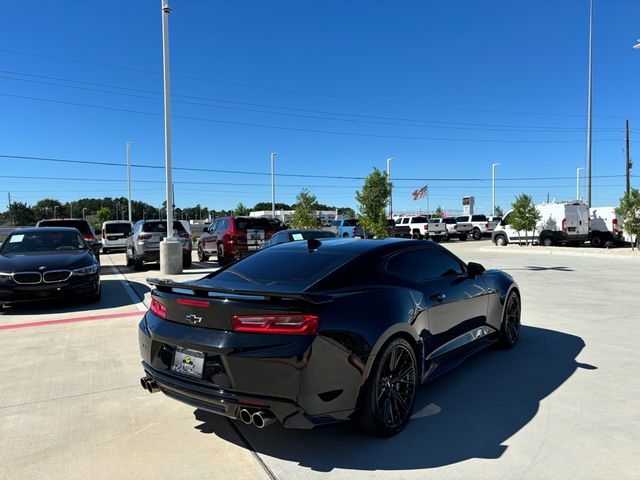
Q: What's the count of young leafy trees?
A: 4